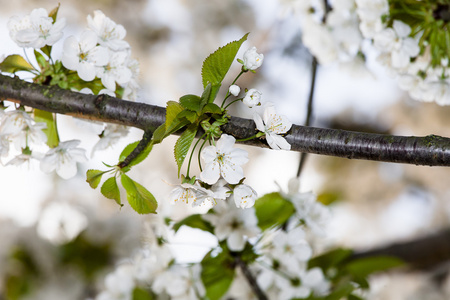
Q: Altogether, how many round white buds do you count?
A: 3